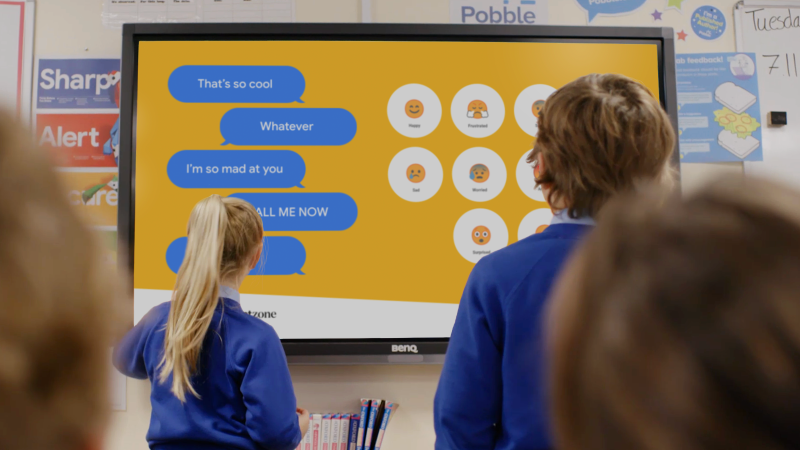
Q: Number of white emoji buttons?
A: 8